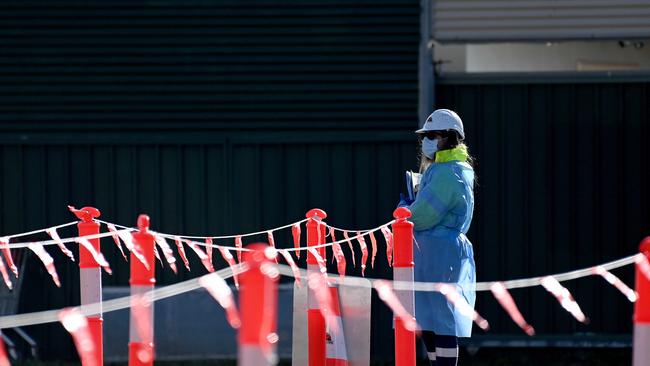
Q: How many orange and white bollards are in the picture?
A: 6